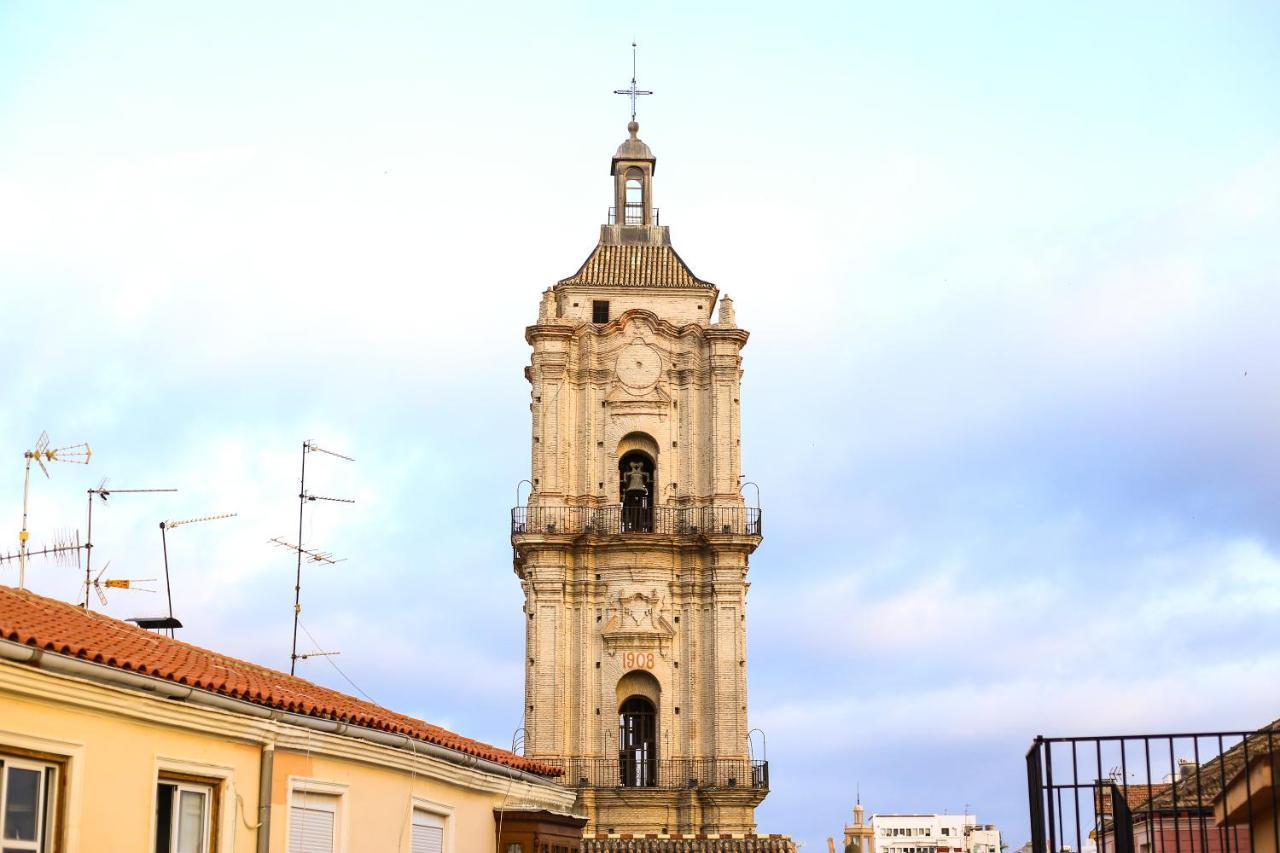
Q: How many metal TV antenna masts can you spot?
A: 4